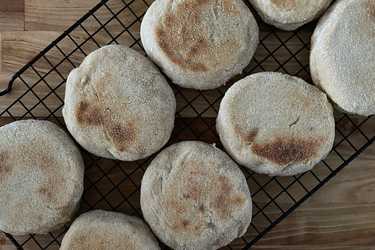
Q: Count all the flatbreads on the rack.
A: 8